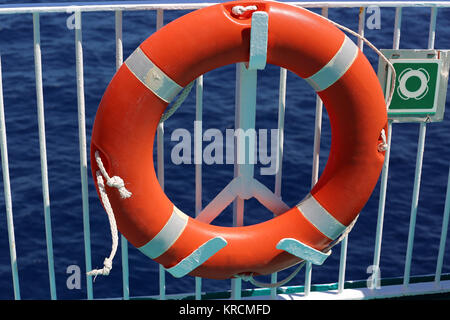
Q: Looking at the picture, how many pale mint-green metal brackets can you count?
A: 3